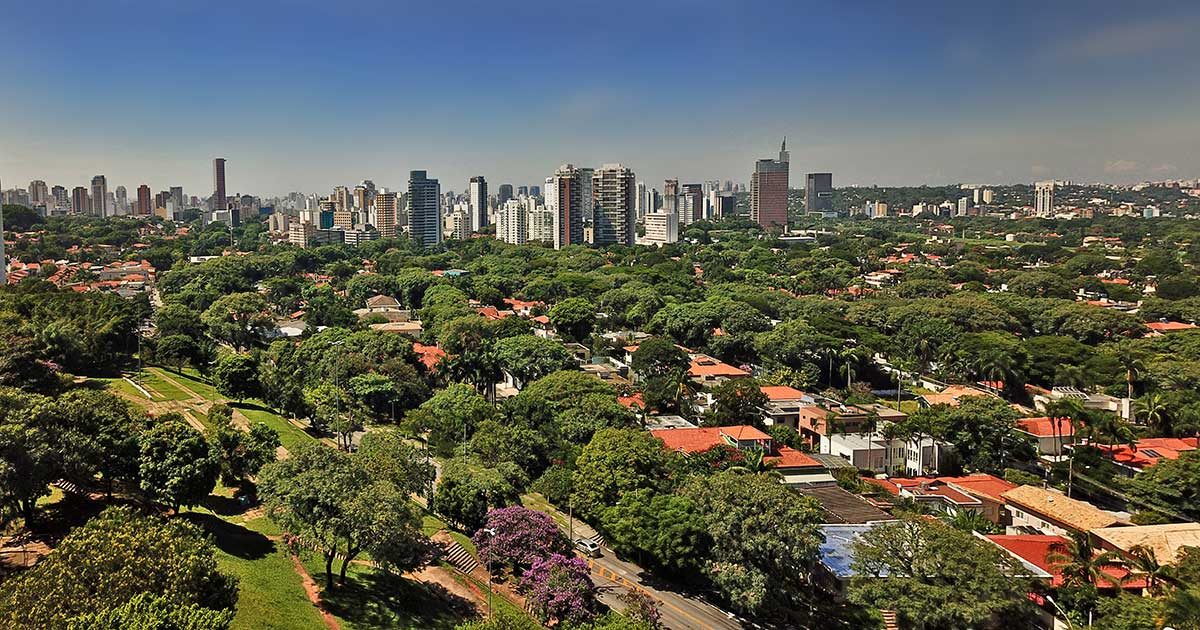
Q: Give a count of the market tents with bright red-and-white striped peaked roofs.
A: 0